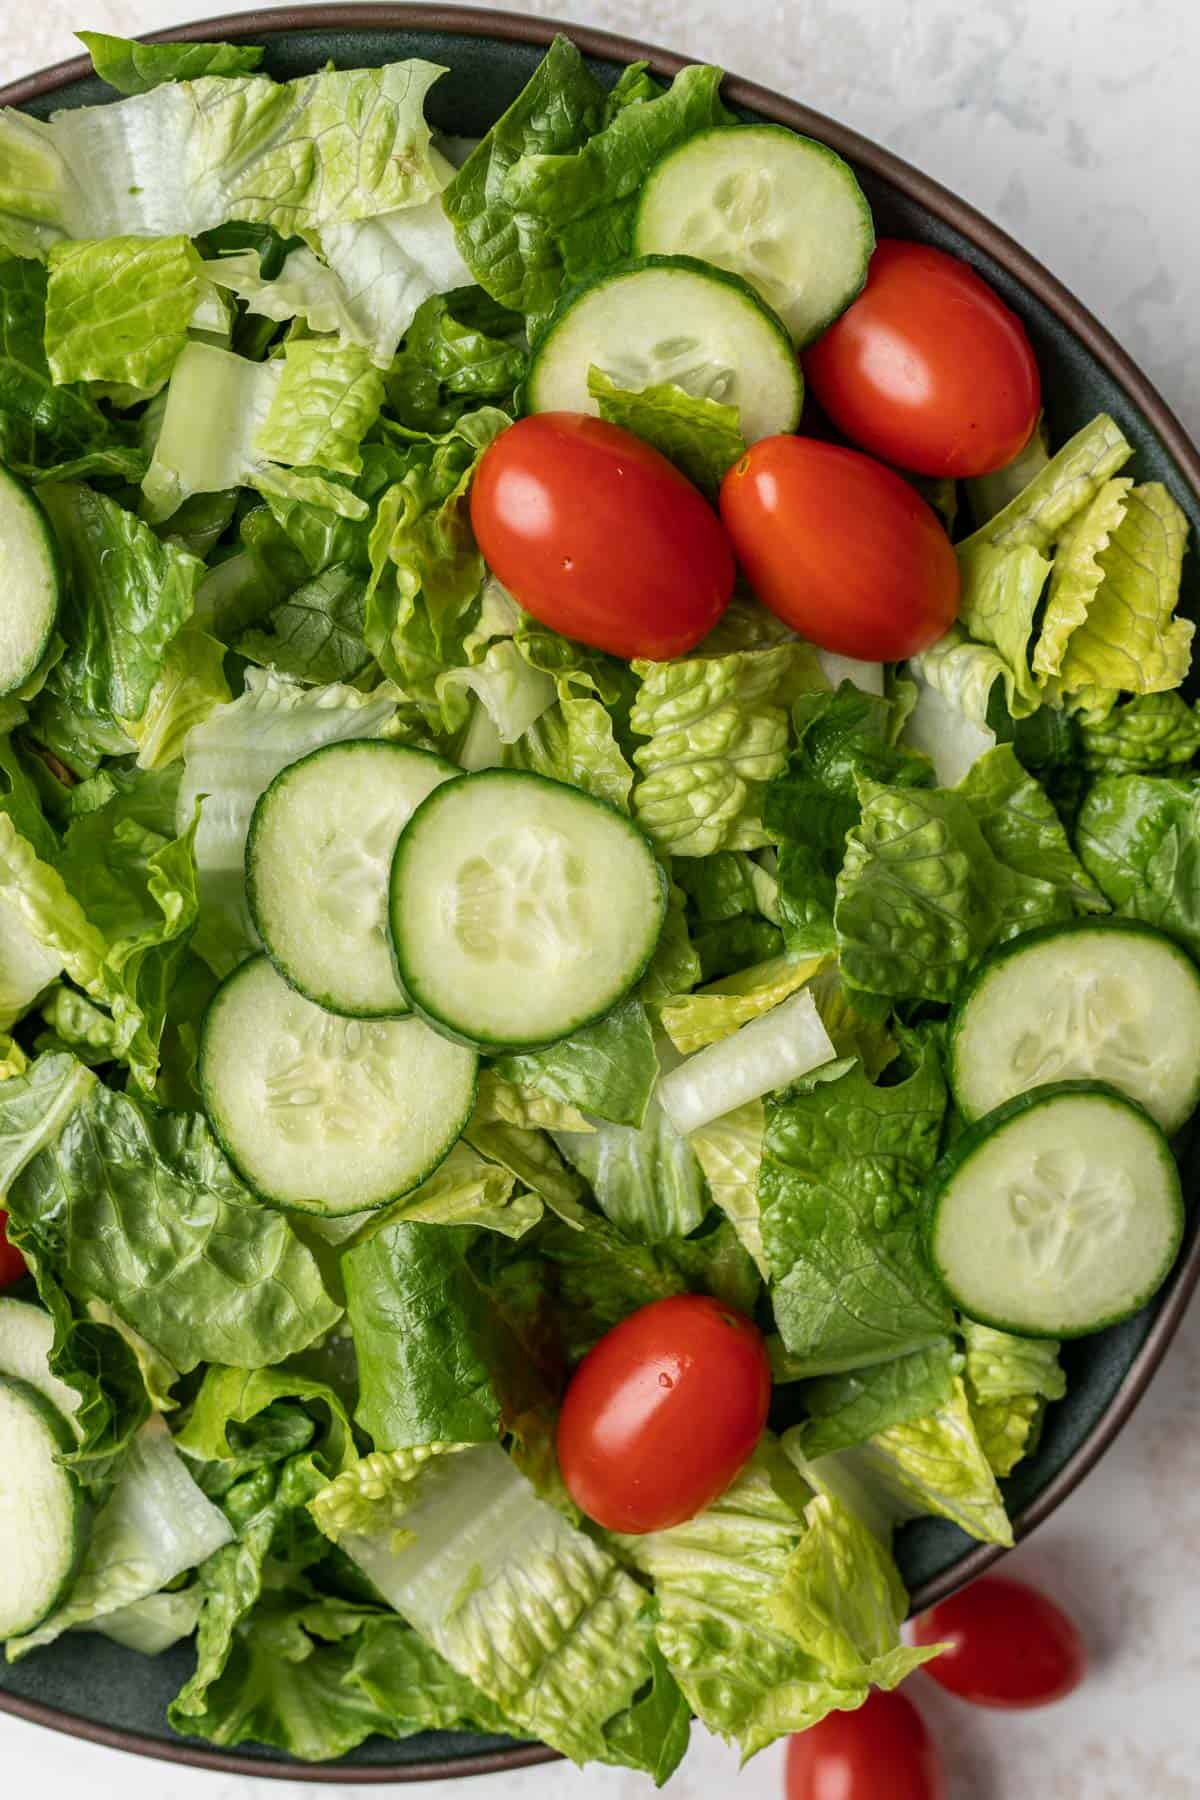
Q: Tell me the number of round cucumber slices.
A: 10